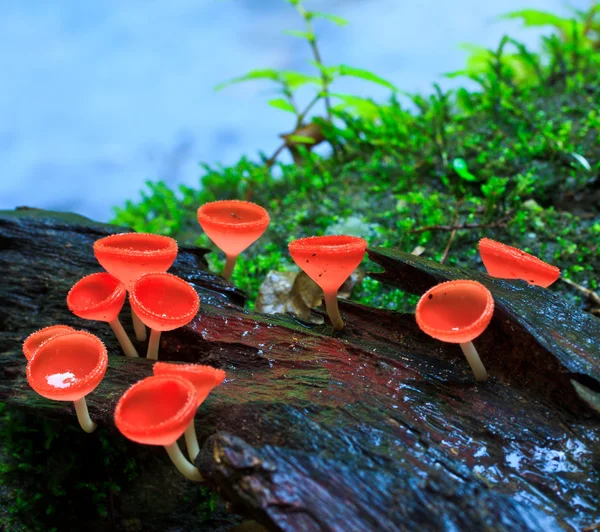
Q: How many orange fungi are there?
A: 11